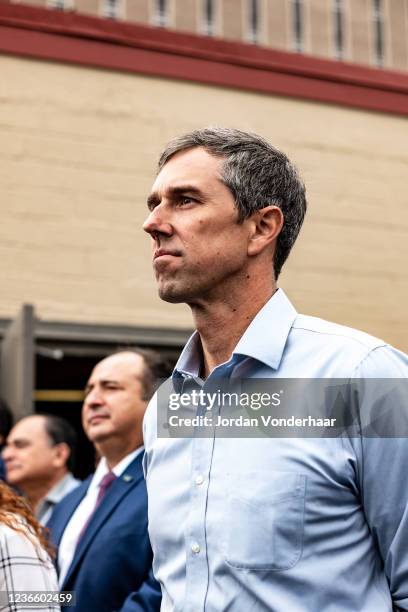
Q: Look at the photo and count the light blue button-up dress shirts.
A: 1